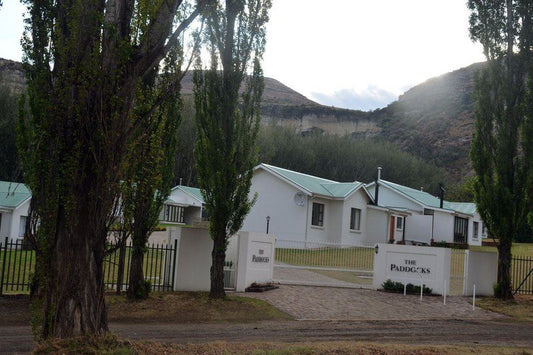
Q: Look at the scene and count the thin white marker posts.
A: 4